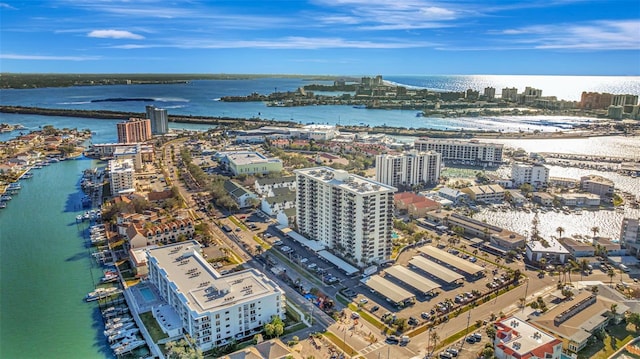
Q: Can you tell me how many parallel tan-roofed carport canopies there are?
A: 4